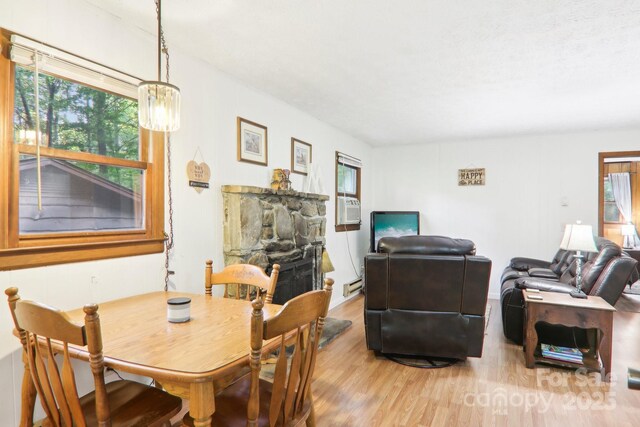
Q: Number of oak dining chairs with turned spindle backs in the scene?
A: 3